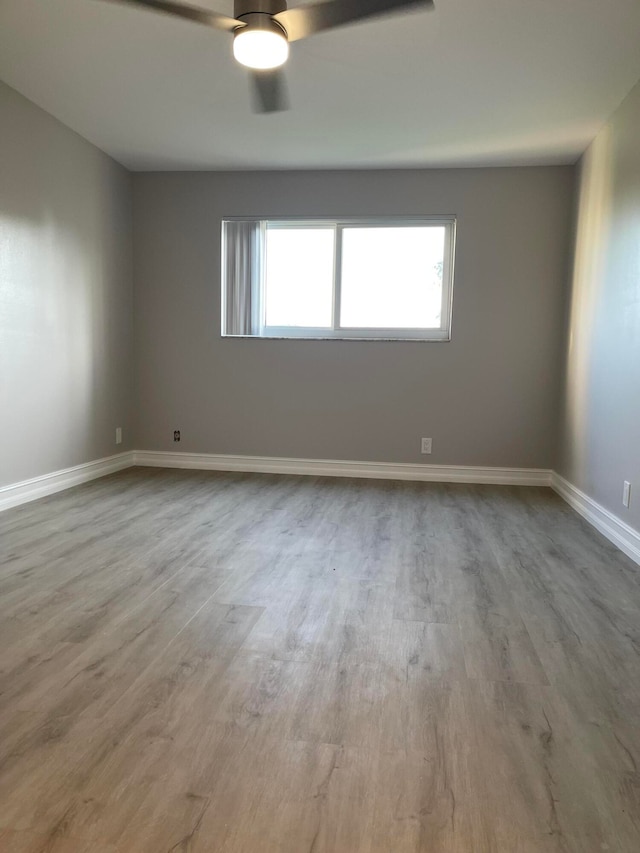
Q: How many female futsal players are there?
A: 0